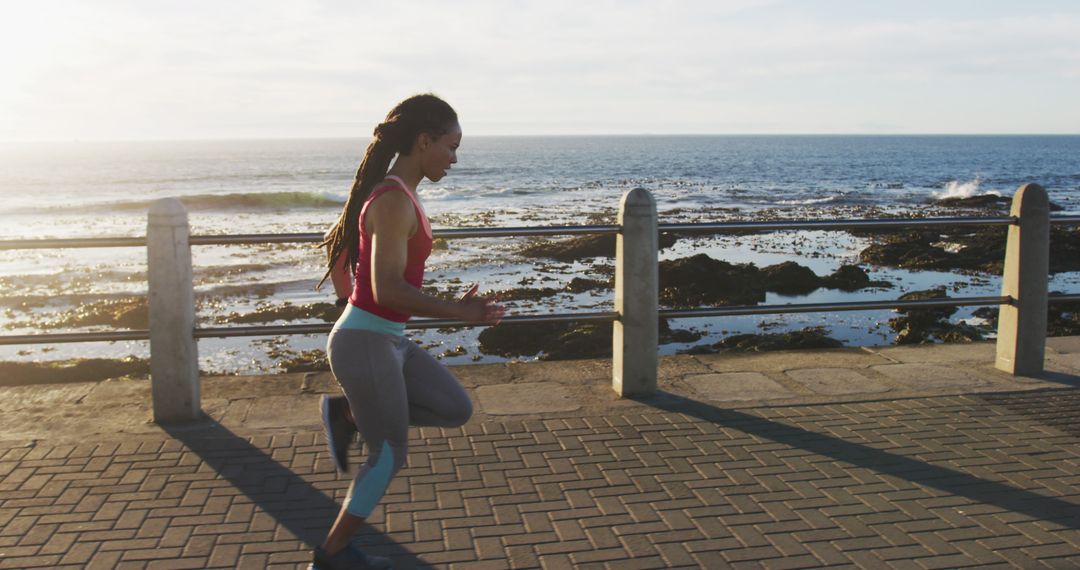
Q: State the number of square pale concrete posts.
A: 3